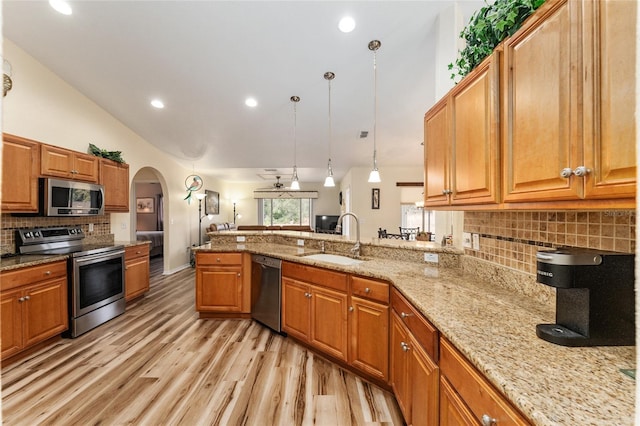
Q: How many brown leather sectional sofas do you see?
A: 1